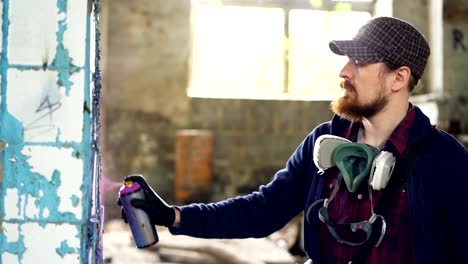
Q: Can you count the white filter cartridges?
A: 2